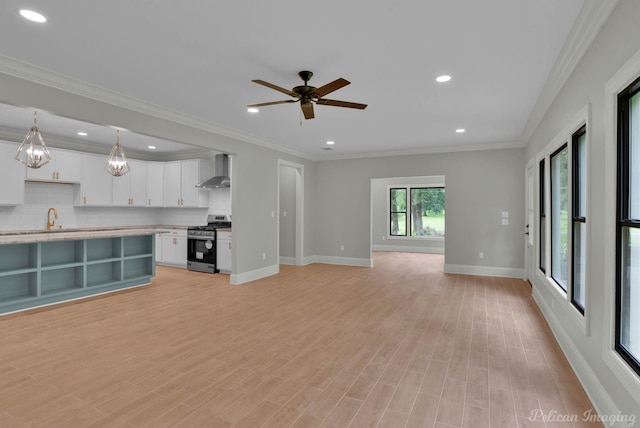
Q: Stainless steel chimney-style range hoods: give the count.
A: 1